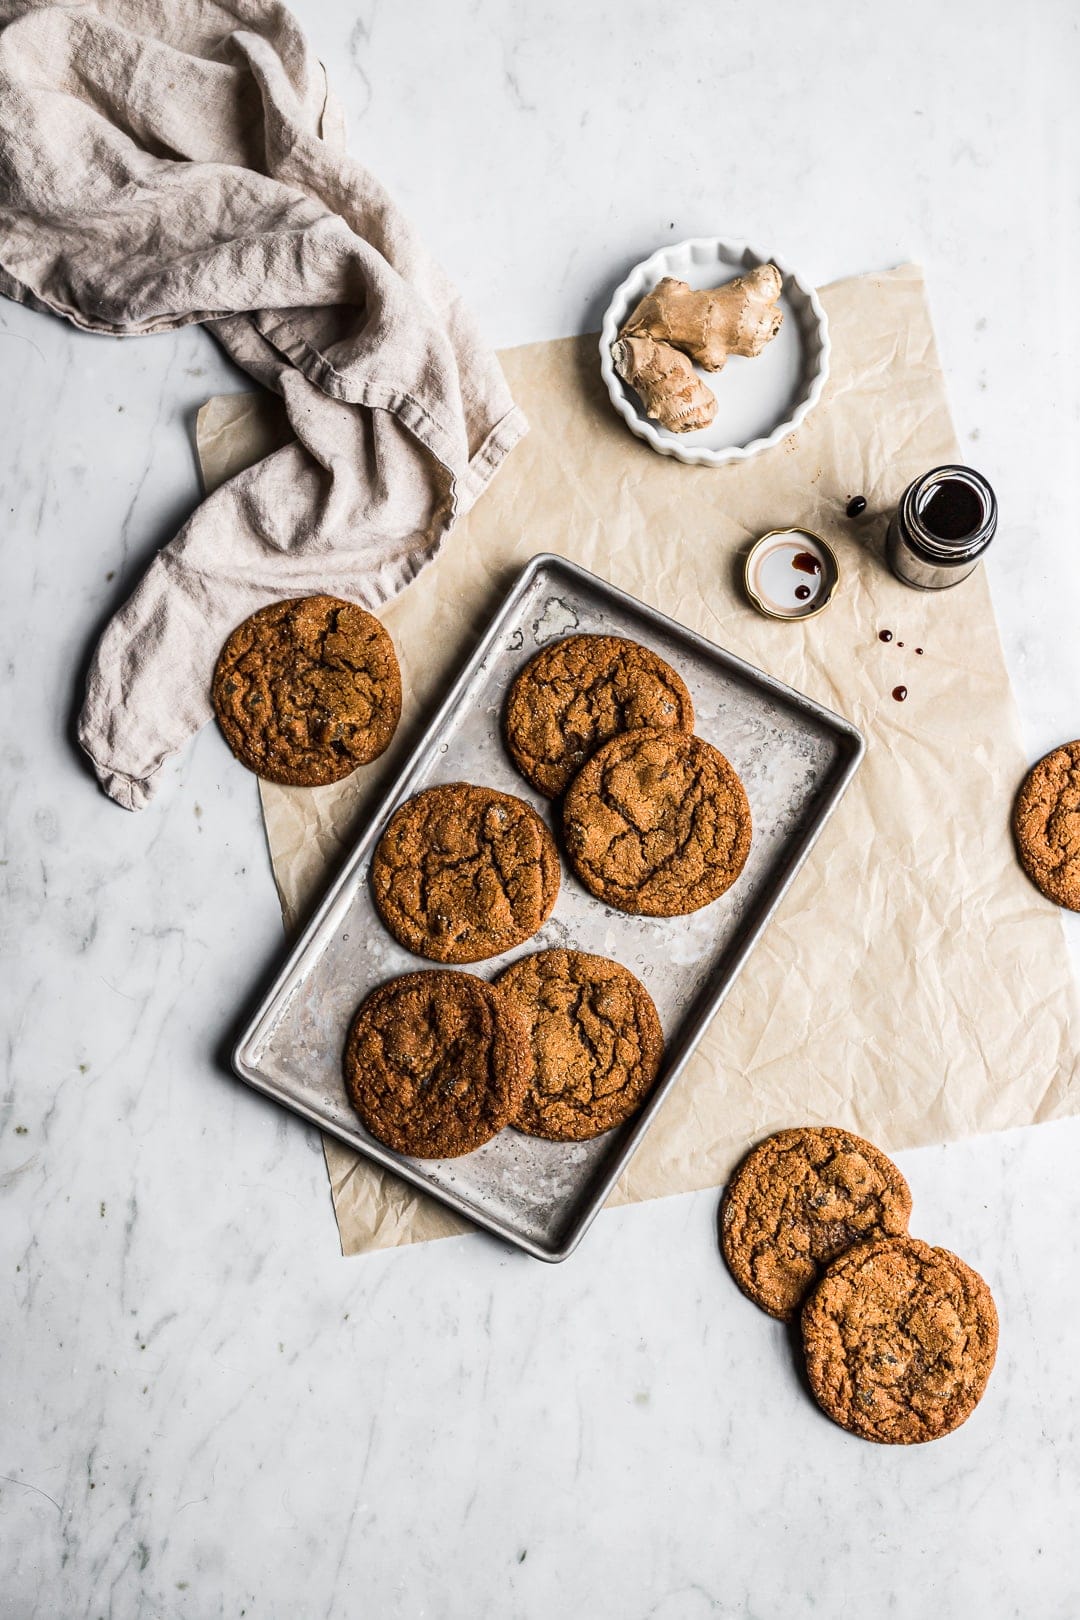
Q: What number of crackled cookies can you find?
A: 9